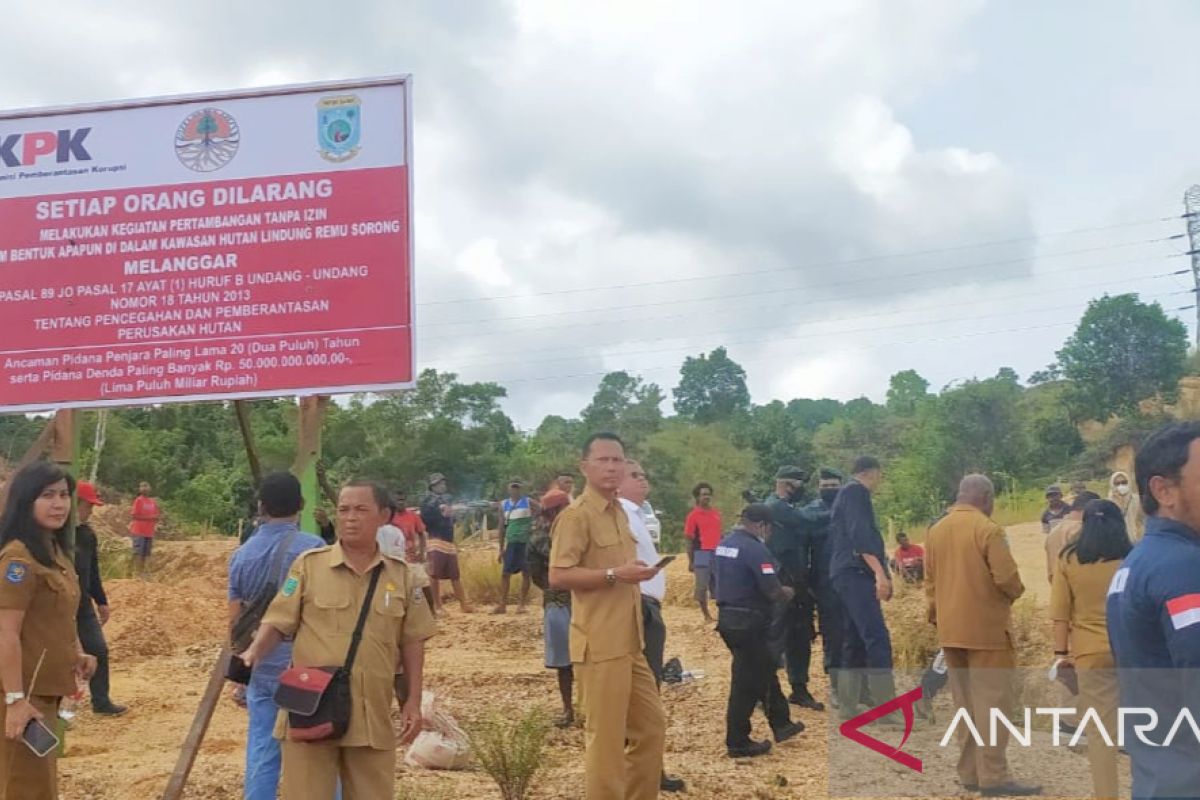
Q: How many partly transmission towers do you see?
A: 1